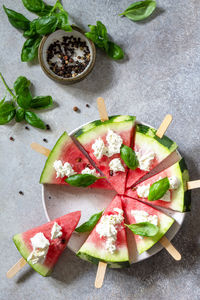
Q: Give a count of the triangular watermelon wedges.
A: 7